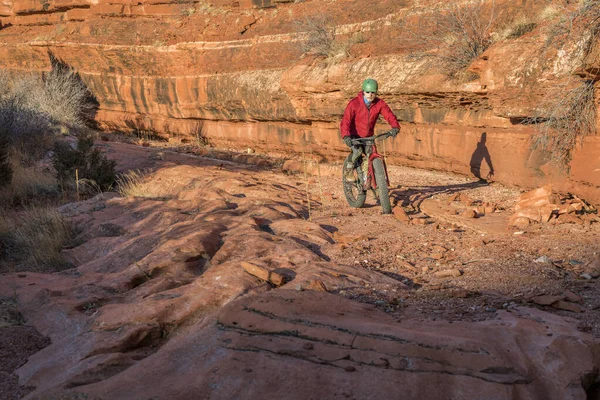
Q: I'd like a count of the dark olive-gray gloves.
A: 2